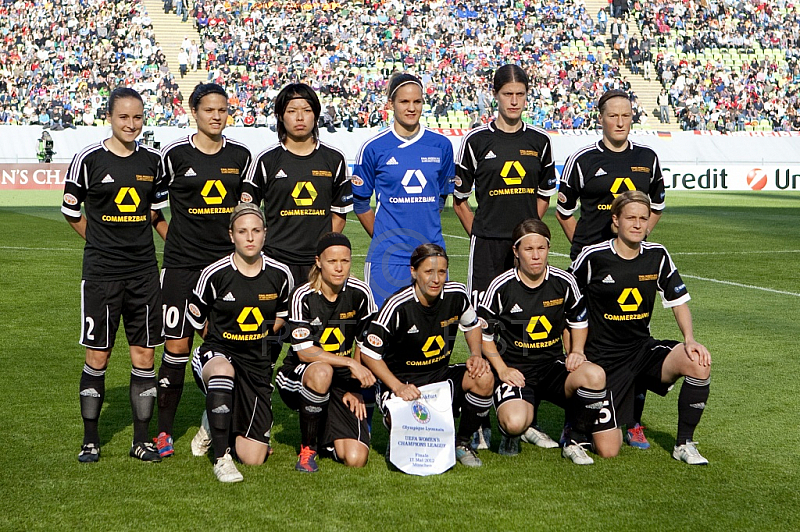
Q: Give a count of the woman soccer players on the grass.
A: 11